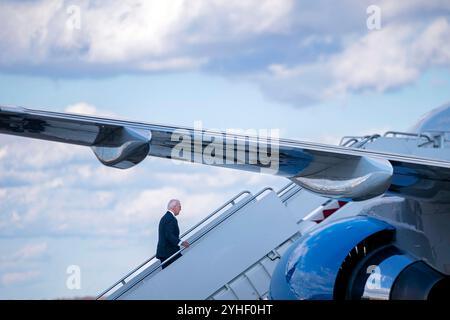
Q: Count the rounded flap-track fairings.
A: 2